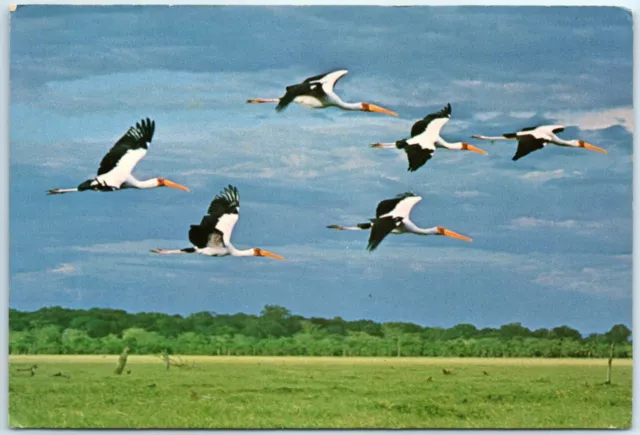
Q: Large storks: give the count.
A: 6